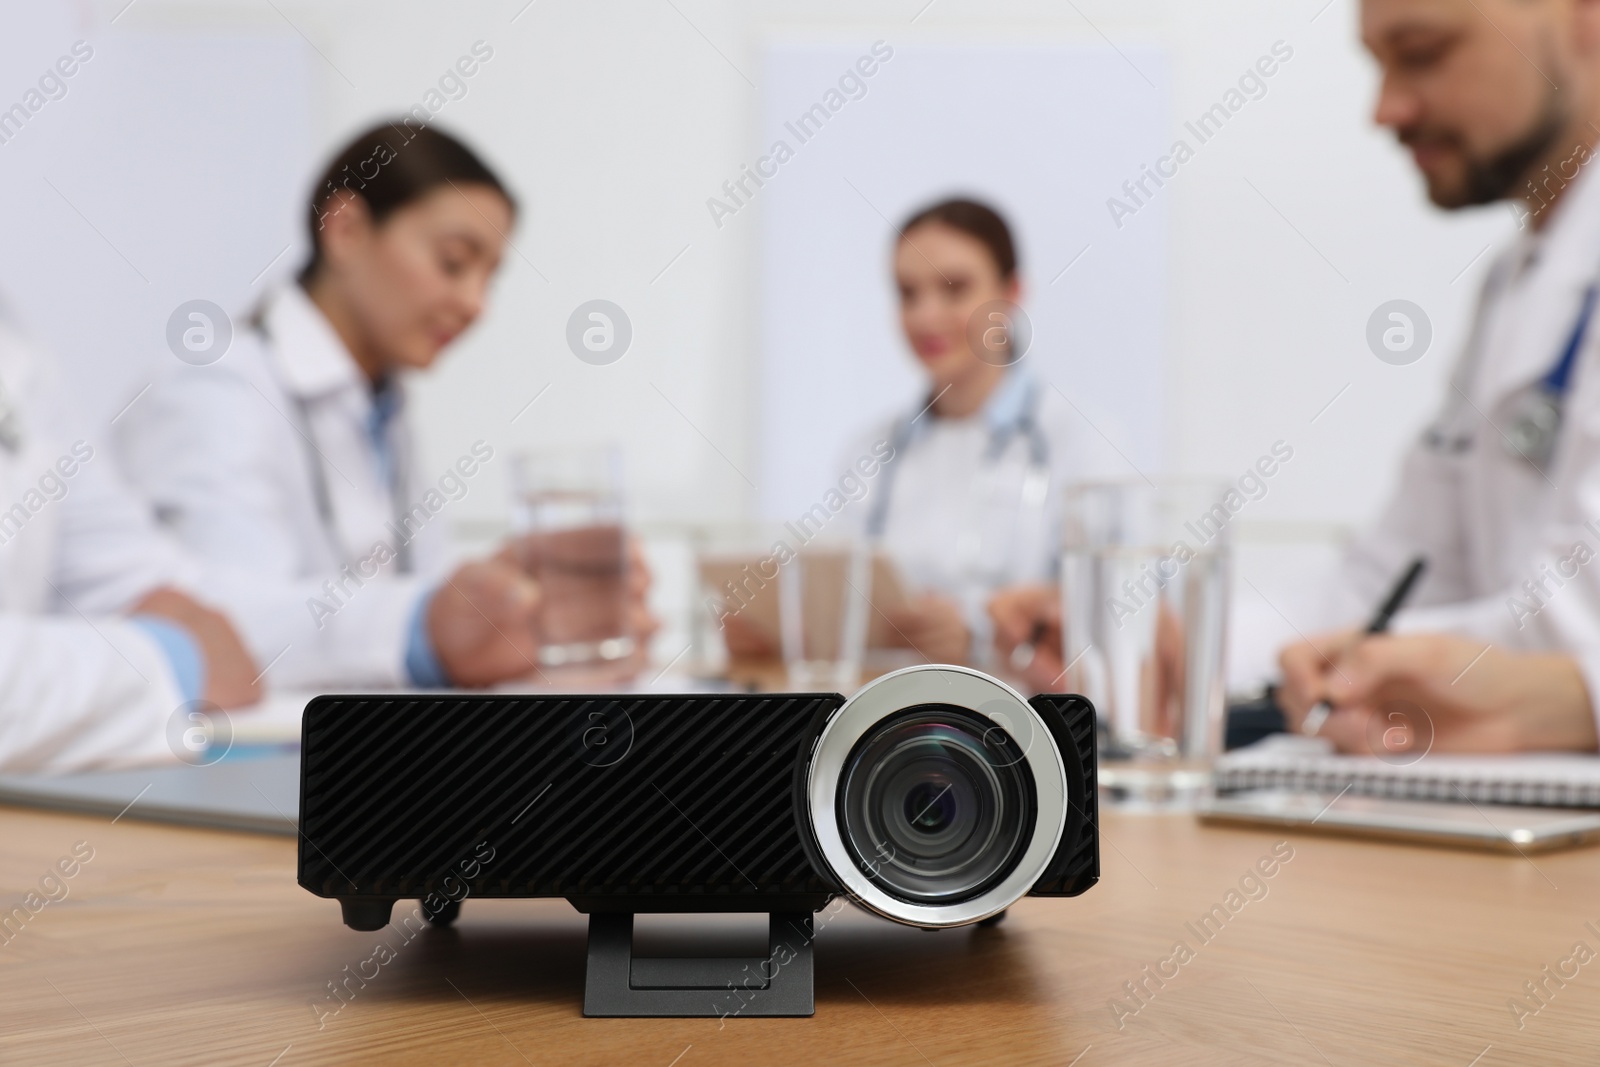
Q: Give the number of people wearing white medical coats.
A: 4